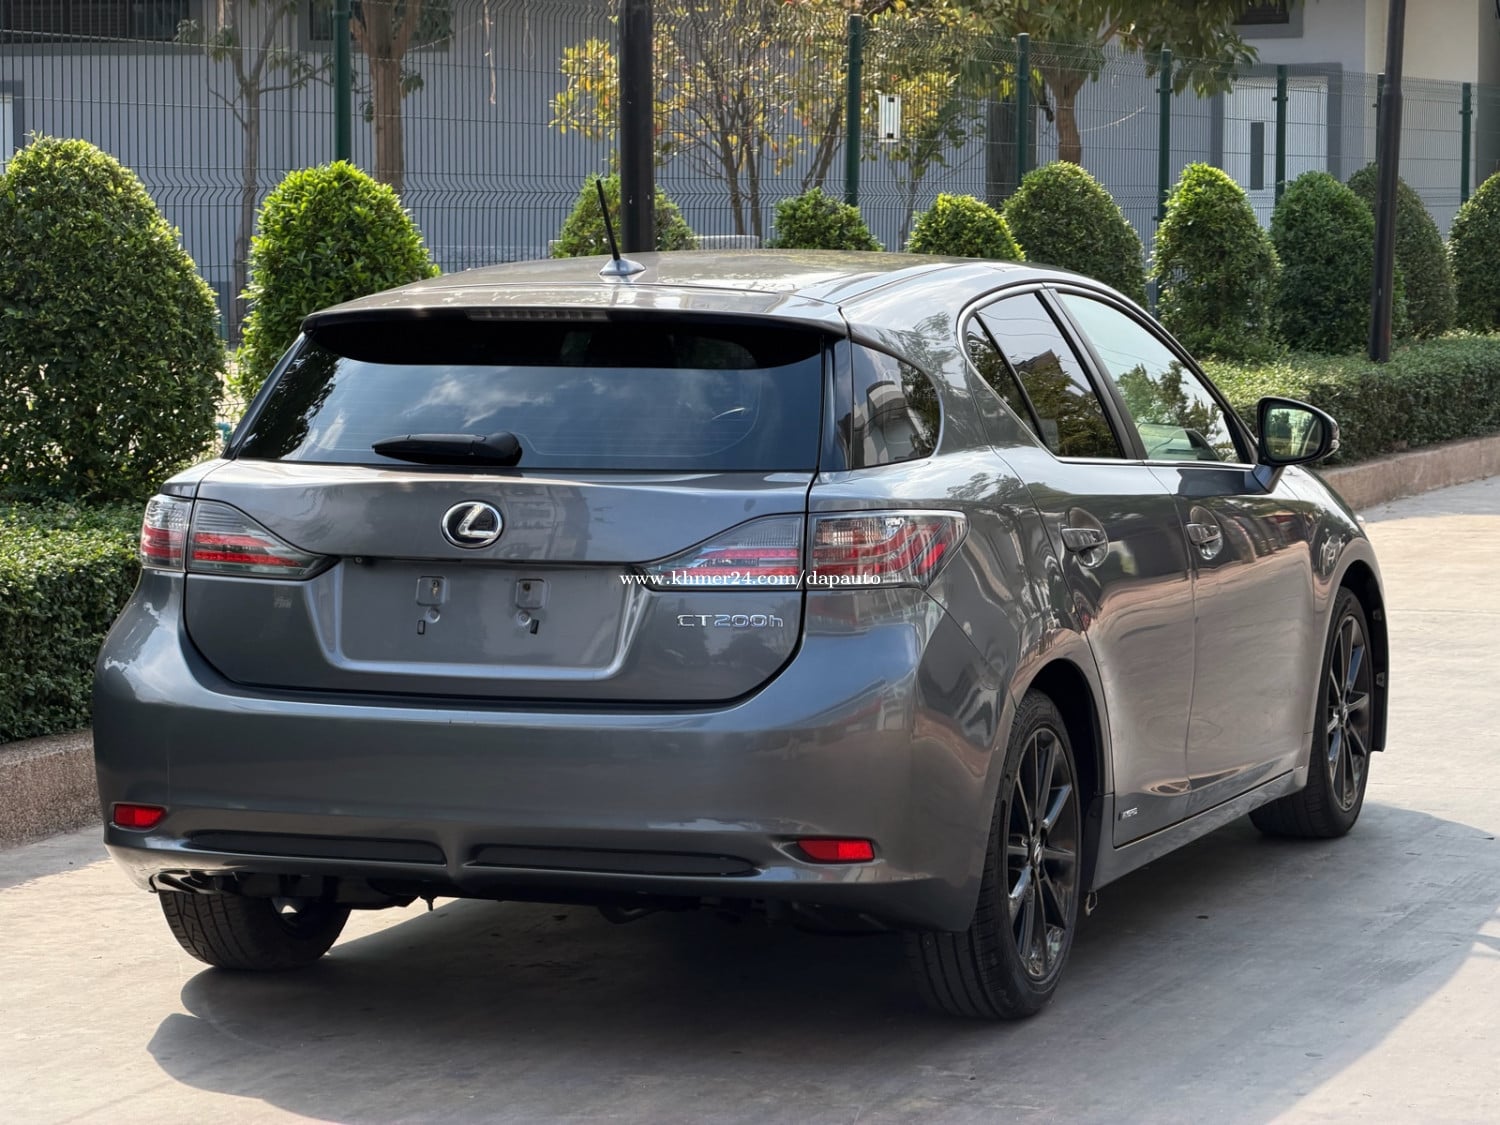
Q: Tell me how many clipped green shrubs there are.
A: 10